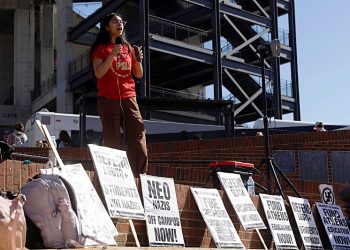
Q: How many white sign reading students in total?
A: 3